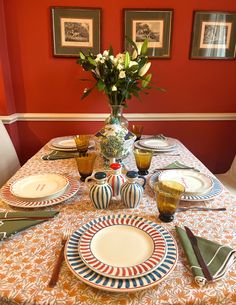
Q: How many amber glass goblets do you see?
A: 5